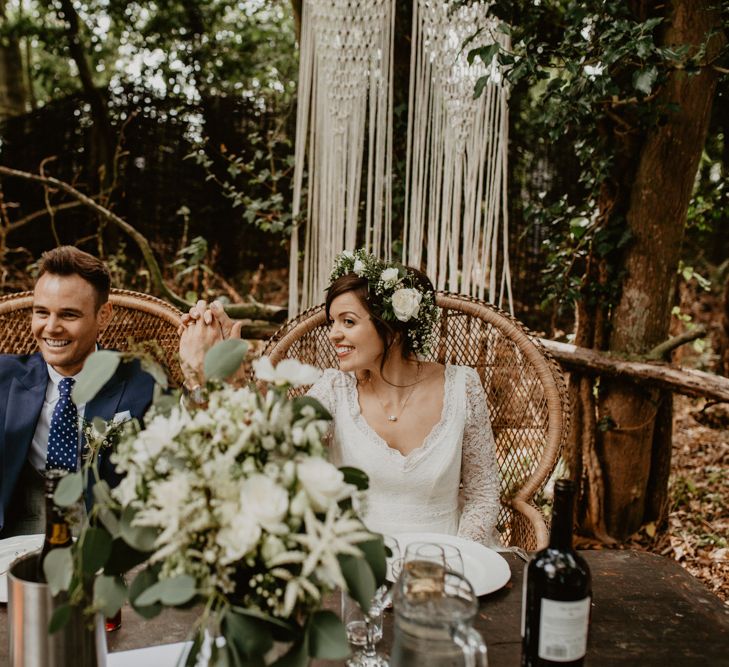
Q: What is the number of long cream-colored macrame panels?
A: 2